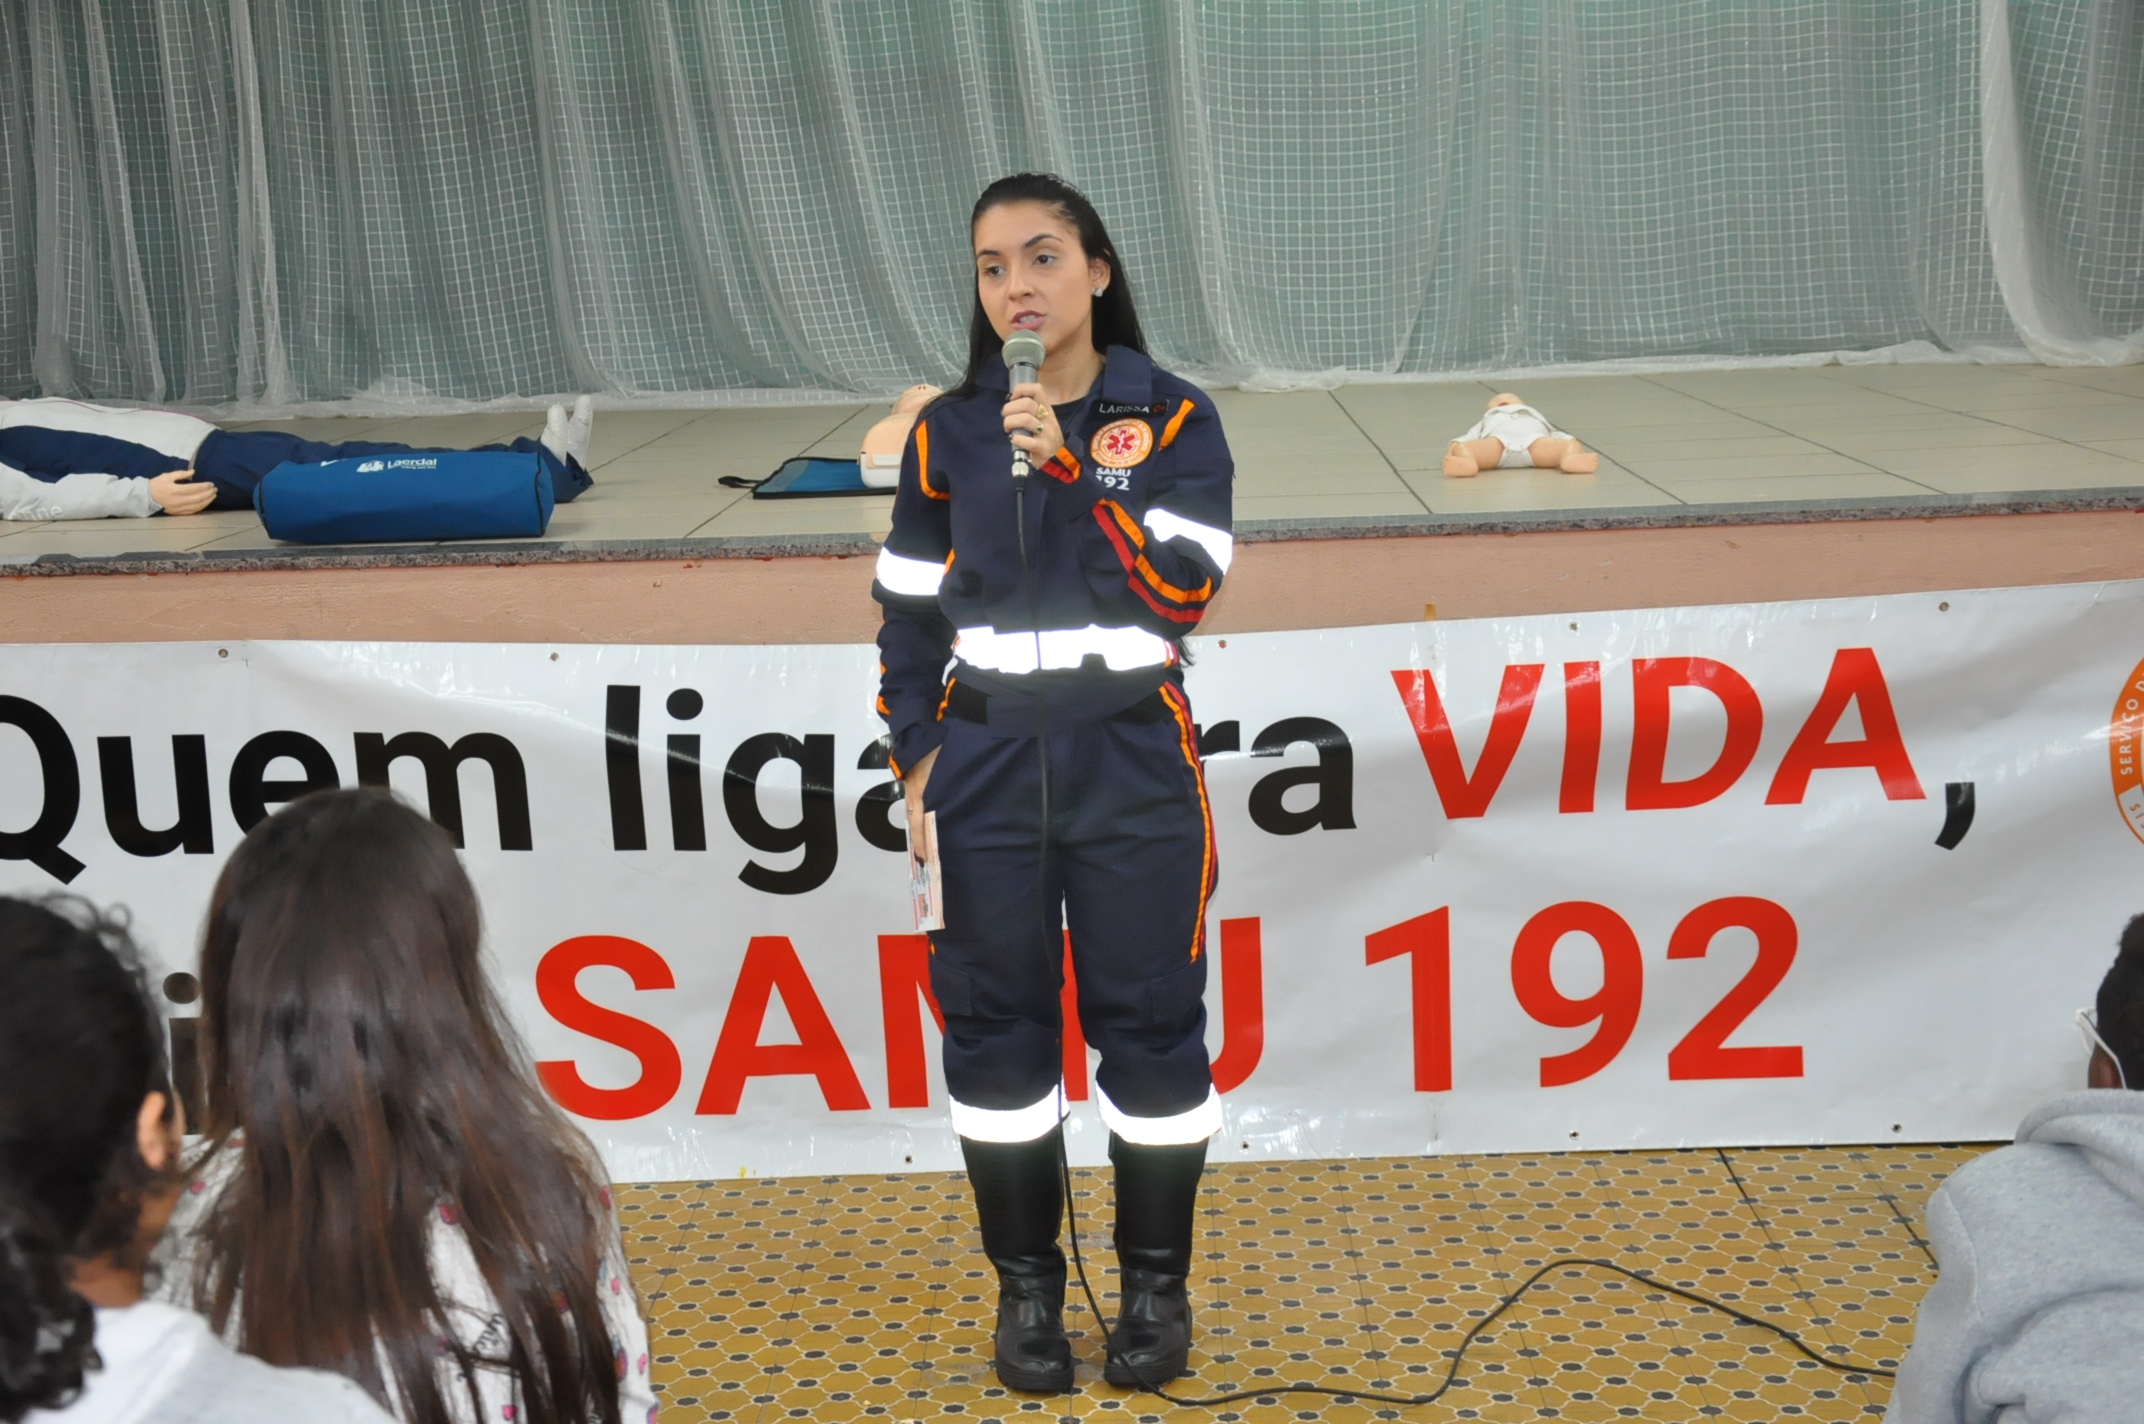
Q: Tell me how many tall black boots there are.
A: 2